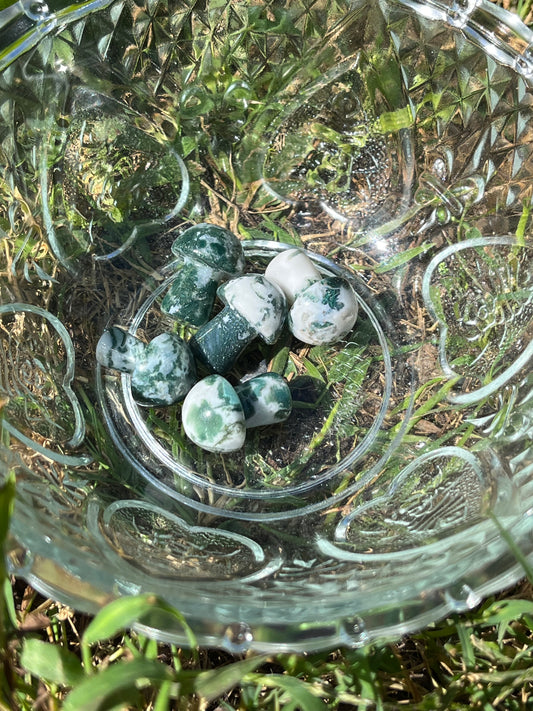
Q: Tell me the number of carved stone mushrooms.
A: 5